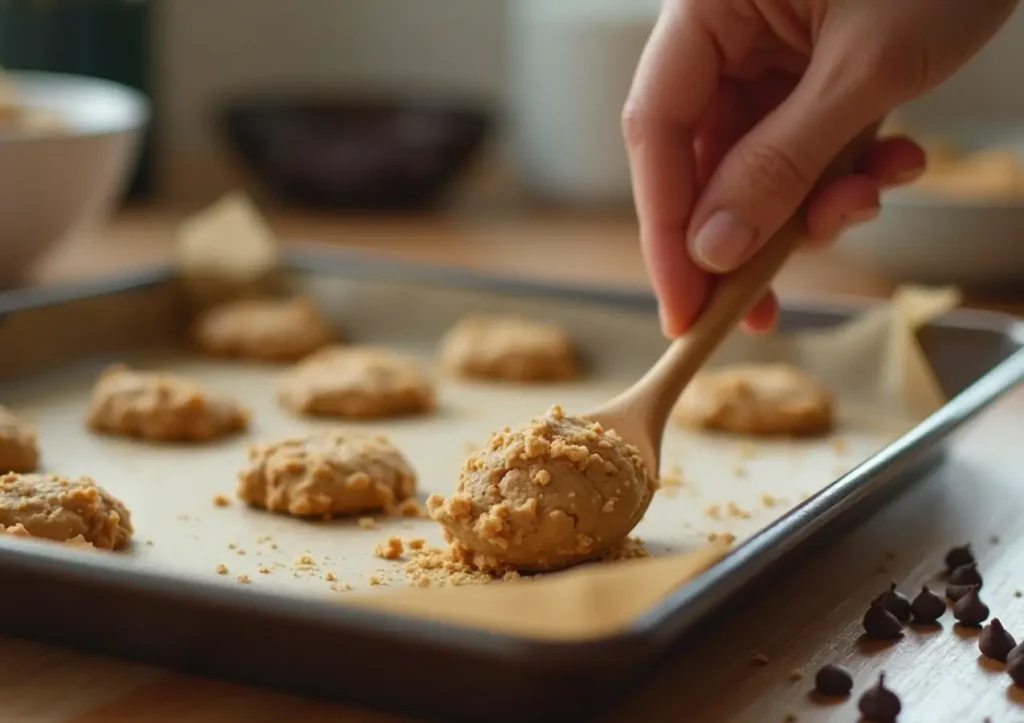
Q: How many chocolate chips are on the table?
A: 11